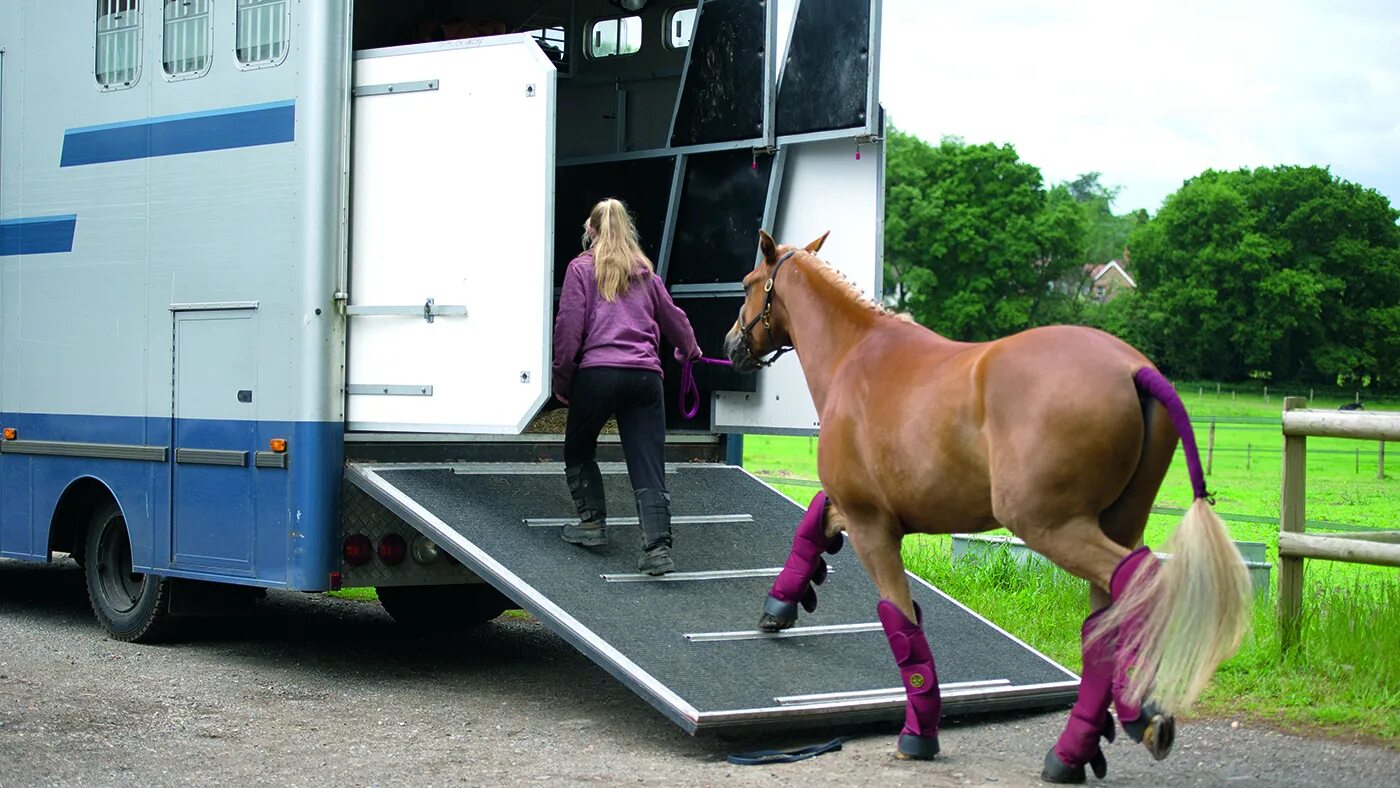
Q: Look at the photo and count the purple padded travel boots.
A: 4